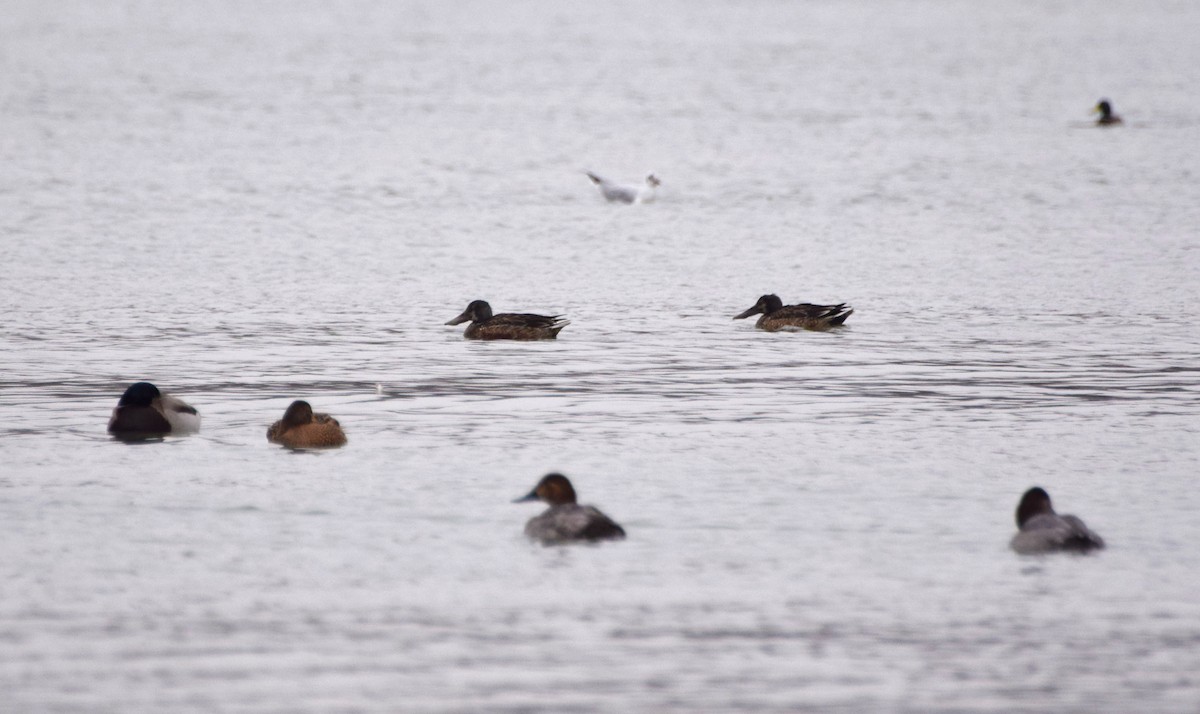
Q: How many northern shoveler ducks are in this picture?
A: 2